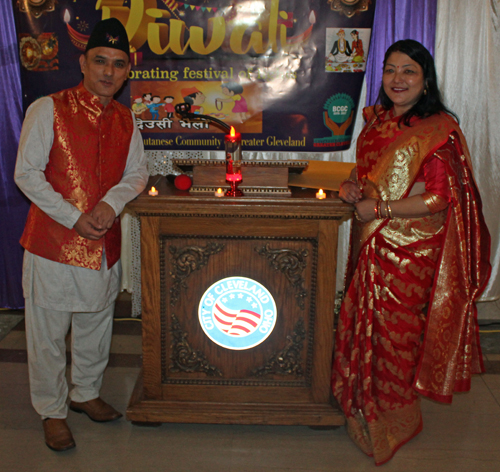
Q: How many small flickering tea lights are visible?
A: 3